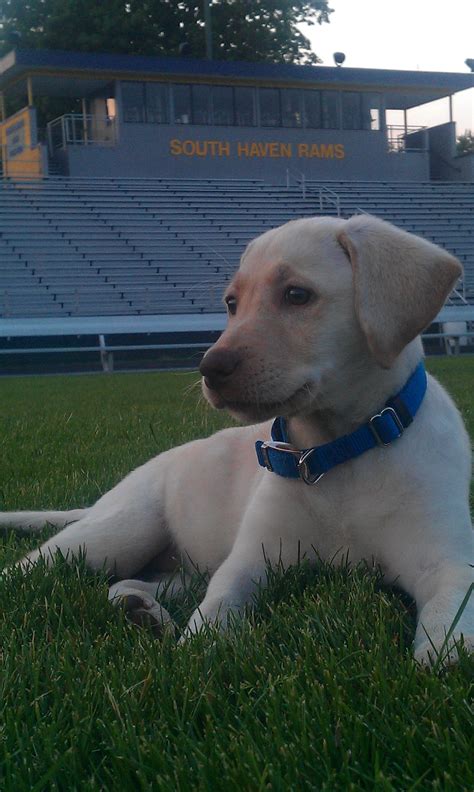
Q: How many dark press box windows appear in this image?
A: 12